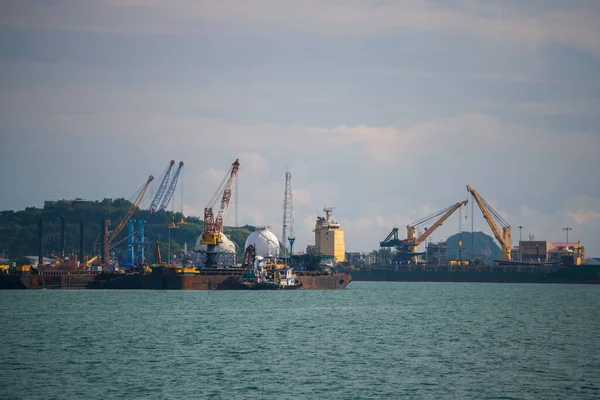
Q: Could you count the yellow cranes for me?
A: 2